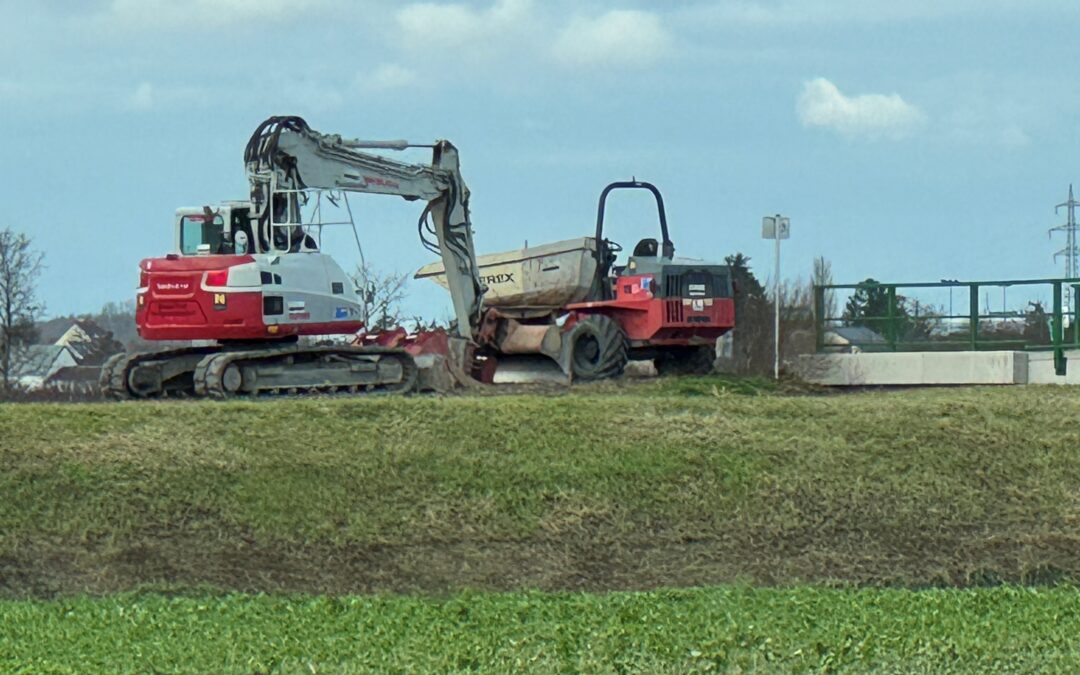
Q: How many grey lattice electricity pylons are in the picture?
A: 1